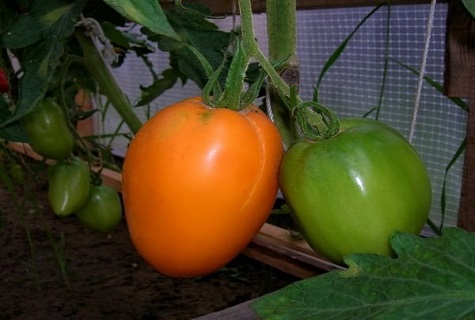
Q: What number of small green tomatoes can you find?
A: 3